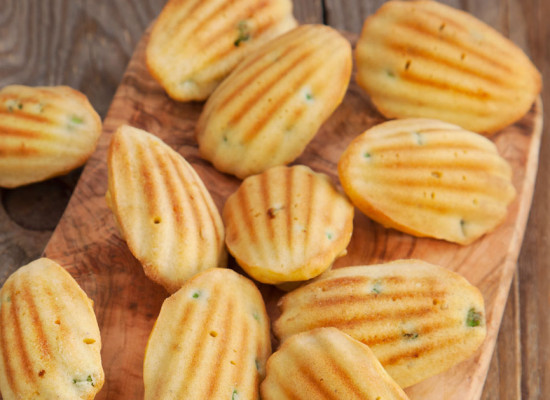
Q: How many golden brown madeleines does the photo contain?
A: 11